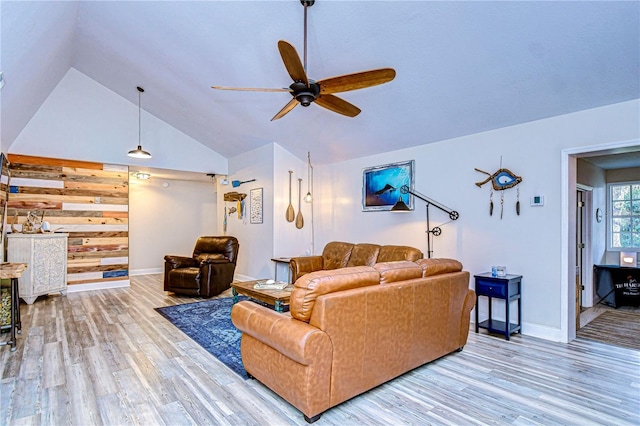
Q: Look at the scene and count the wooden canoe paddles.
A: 2